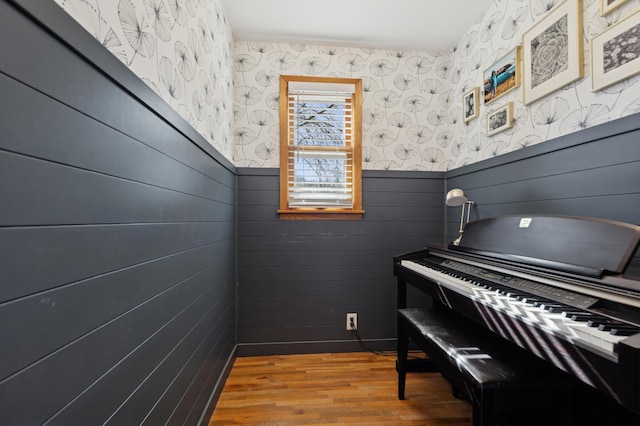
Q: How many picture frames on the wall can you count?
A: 6